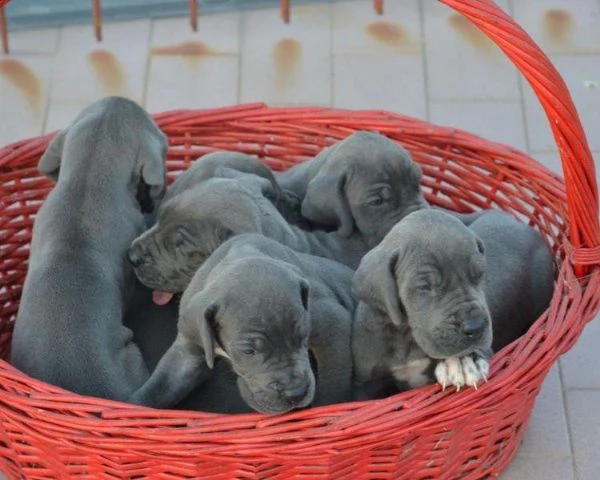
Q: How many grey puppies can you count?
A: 6